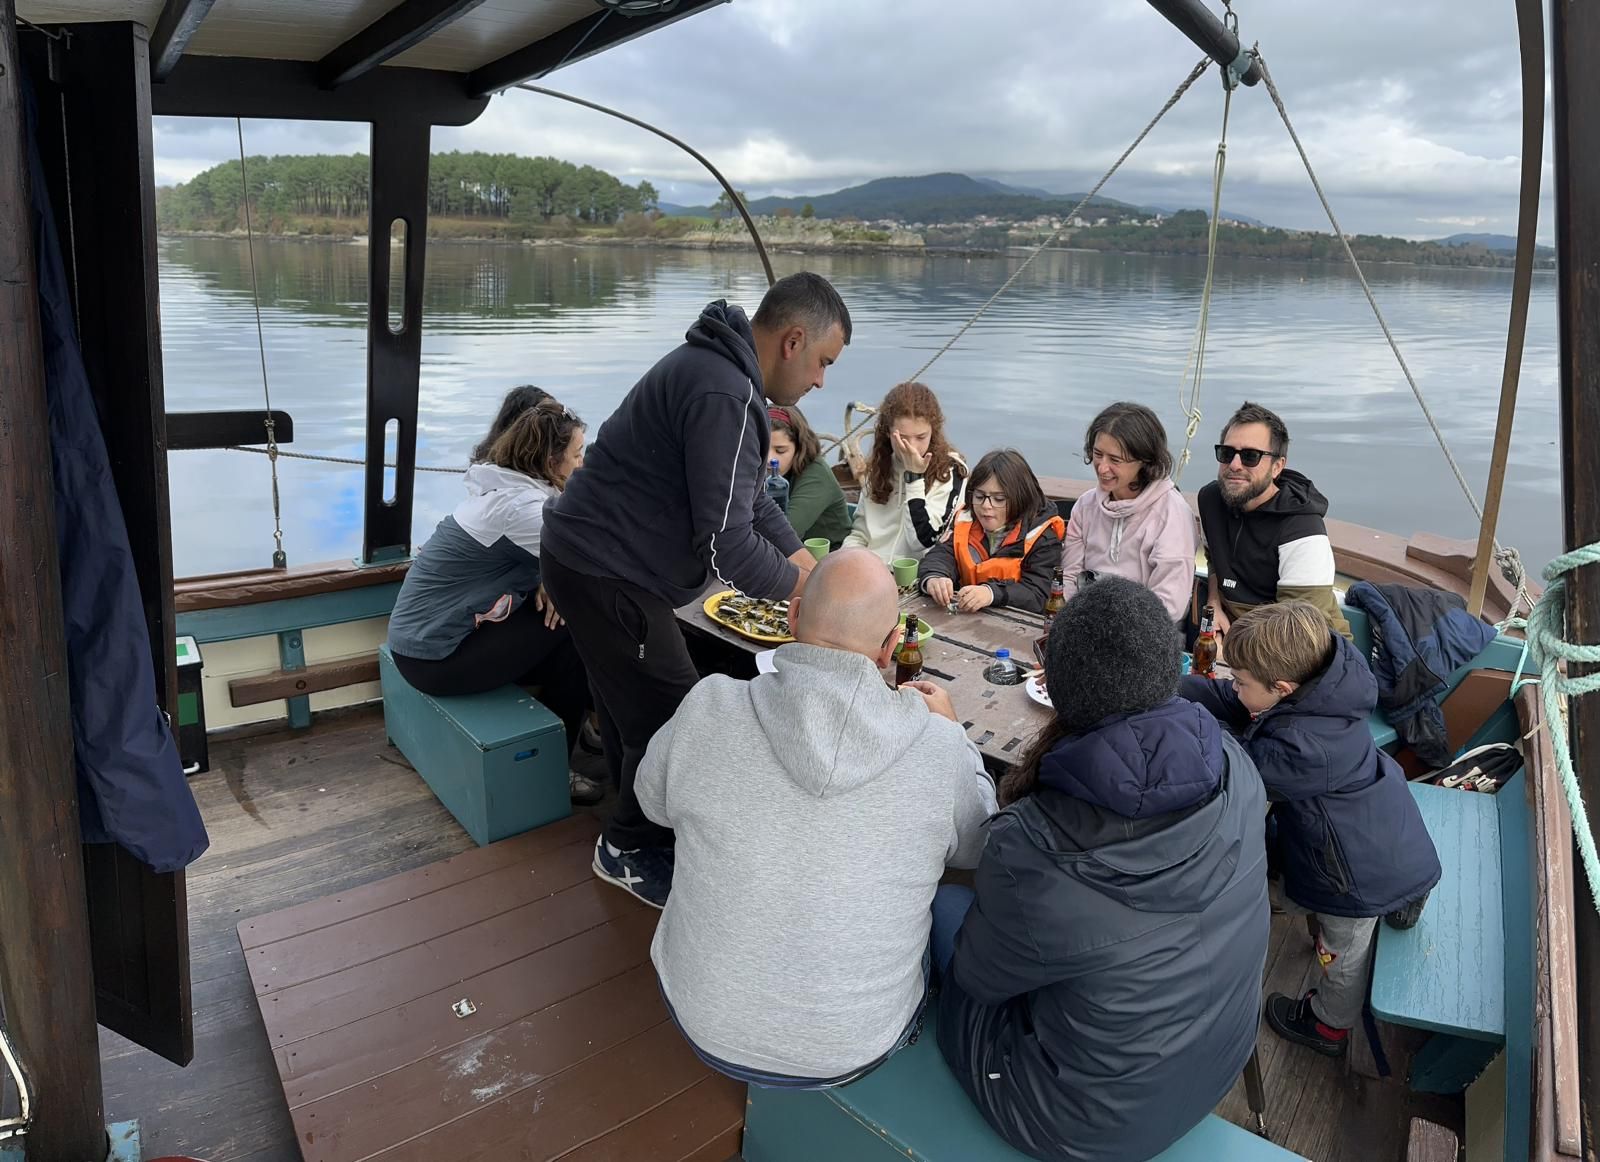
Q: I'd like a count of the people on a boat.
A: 11